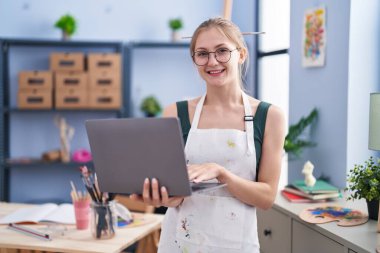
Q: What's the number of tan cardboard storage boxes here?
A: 8